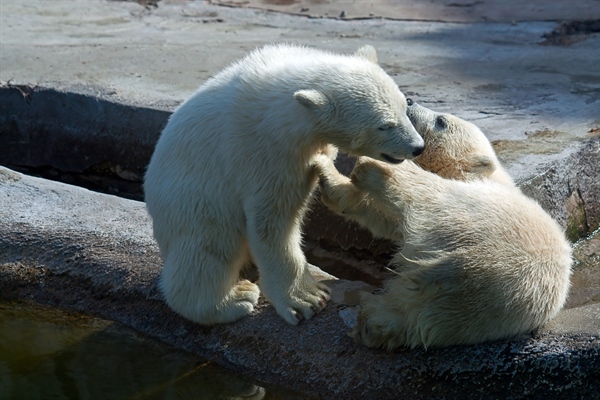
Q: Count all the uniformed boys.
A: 0